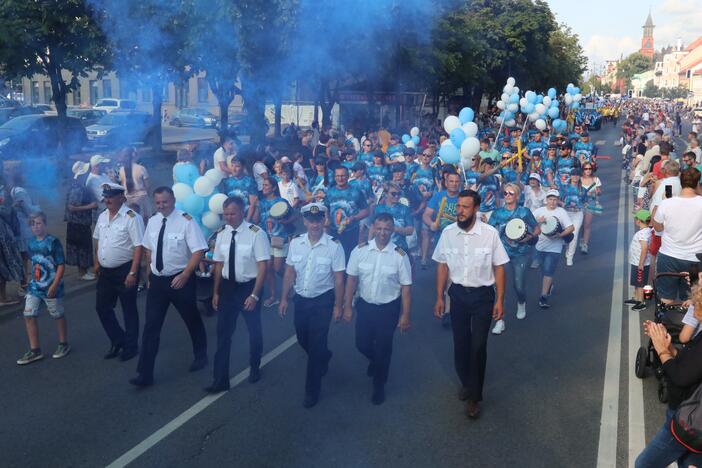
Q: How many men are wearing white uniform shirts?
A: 6